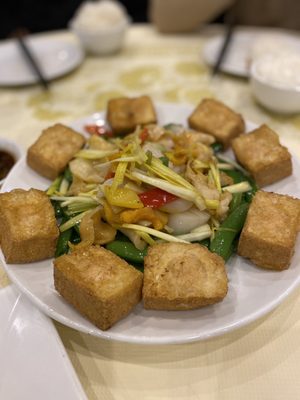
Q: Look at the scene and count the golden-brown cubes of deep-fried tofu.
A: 8